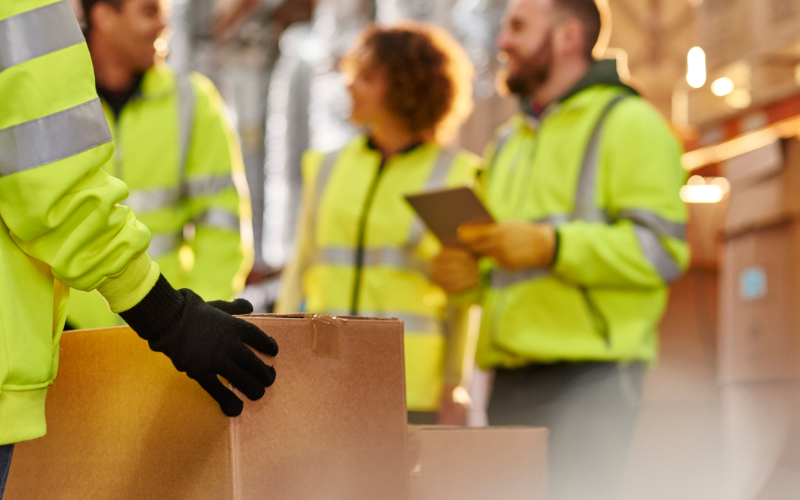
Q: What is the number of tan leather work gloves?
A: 2